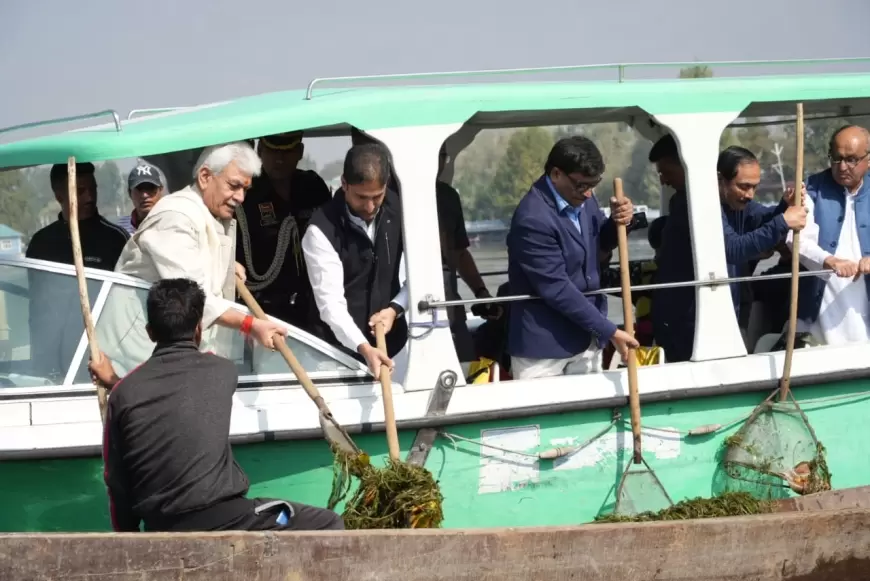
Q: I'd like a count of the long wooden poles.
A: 5